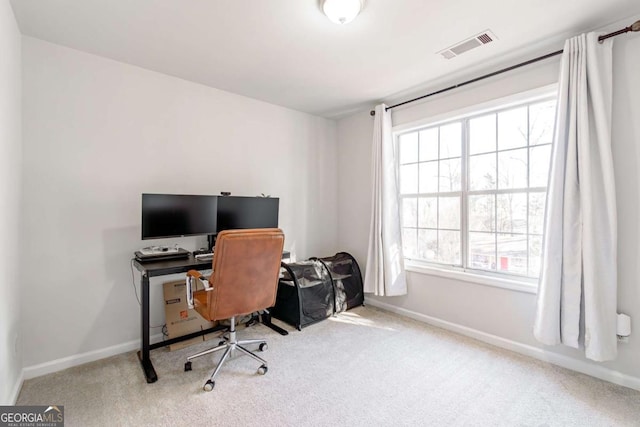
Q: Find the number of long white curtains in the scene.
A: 2